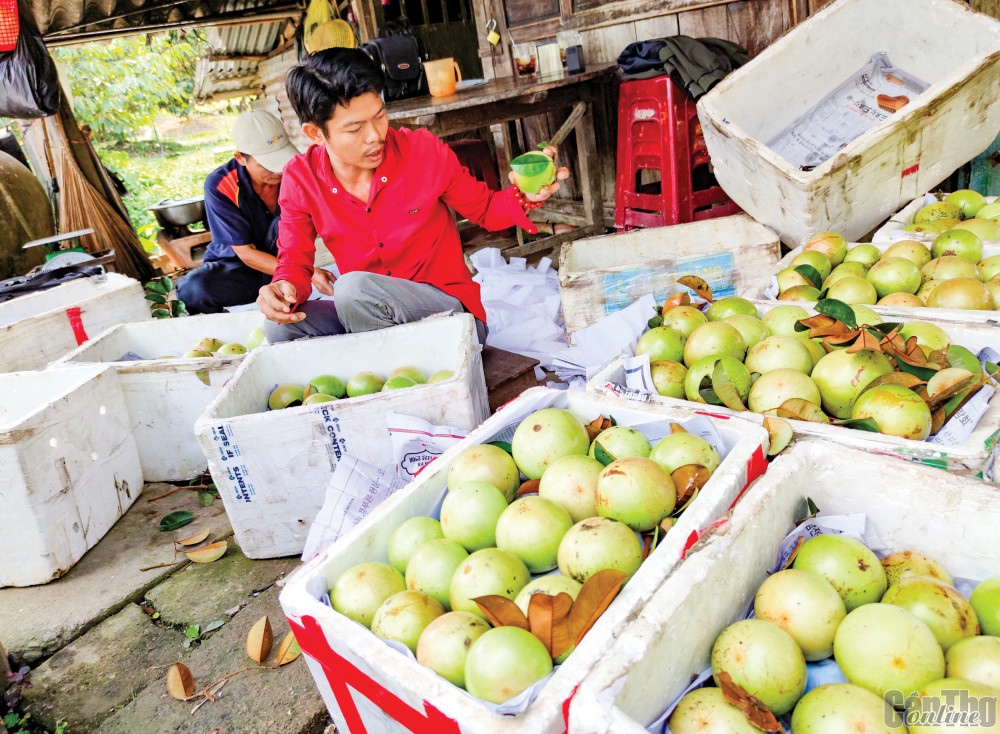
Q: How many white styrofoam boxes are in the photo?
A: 11